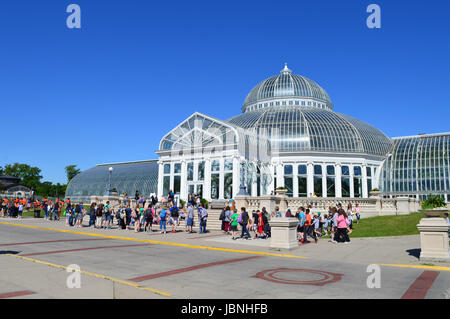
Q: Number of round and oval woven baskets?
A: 0